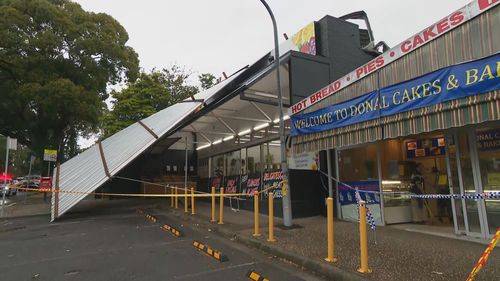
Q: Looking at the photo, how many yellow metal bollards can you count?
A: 10